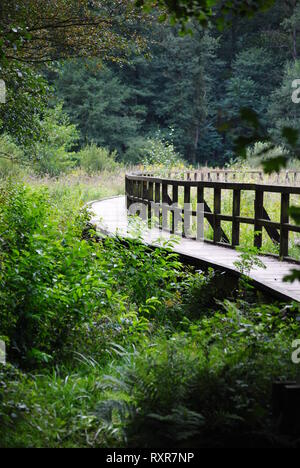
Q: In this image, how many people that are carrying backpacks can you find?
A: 0